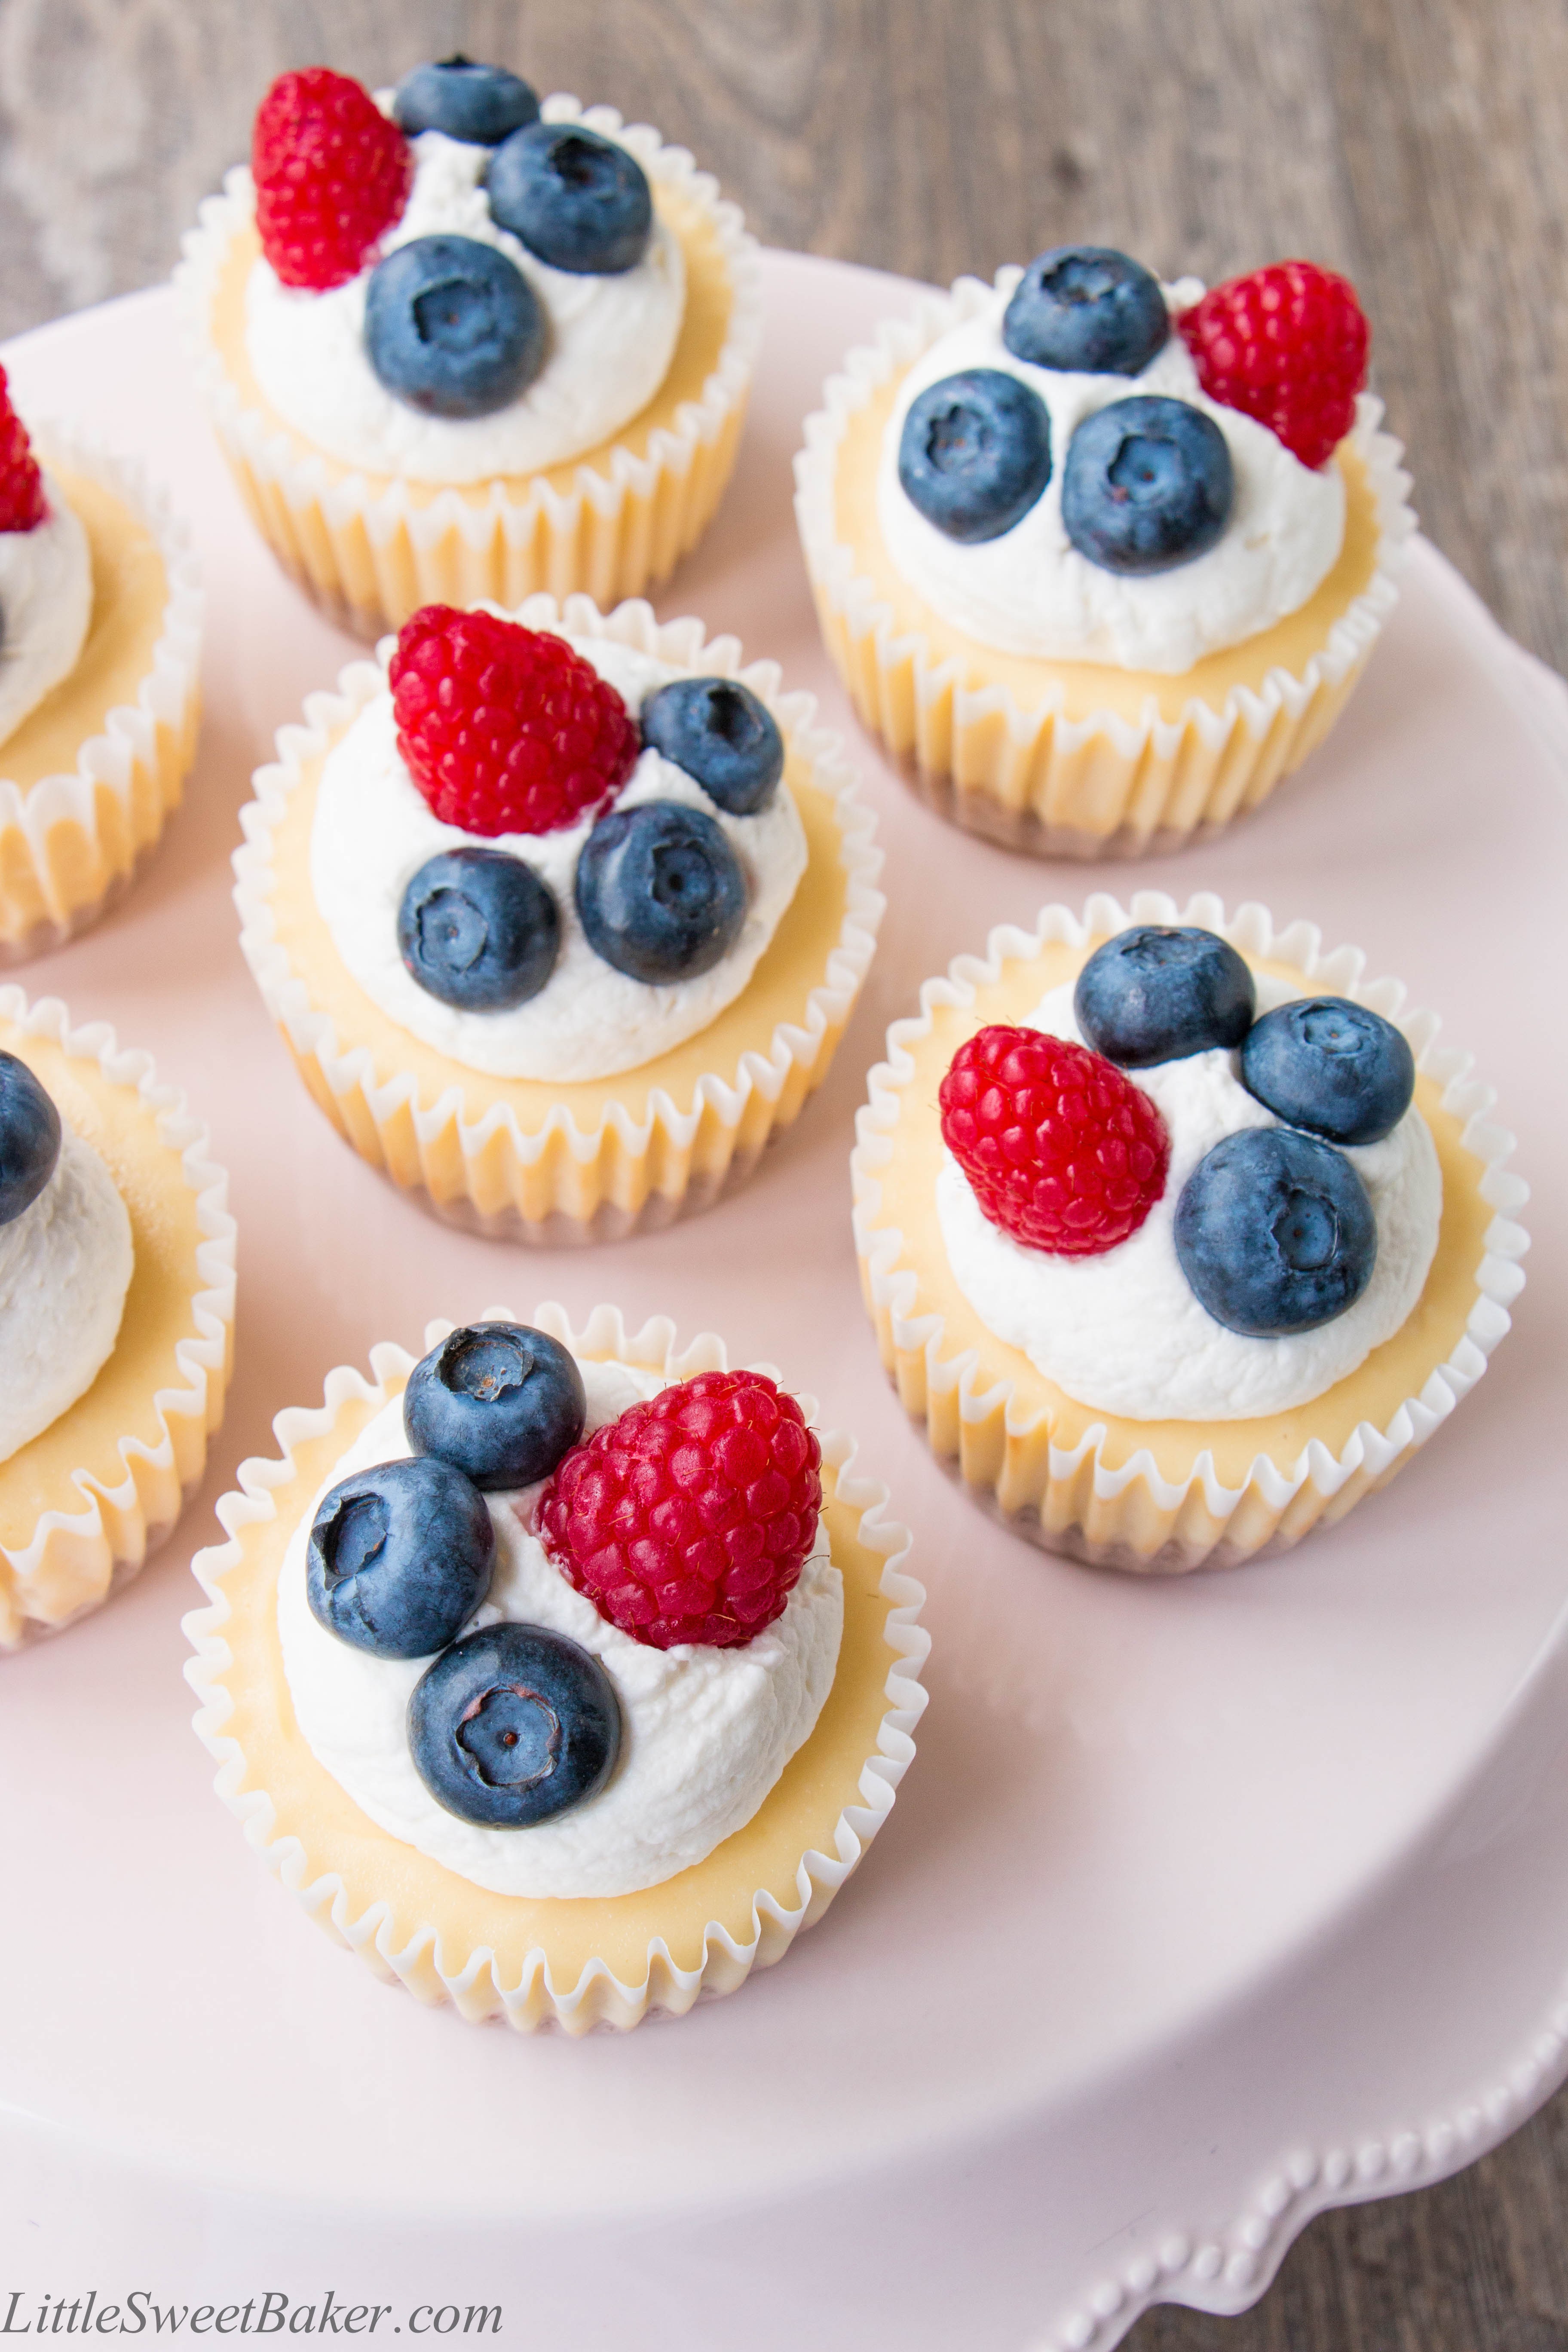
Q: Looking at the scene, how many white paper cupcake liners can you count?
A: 7